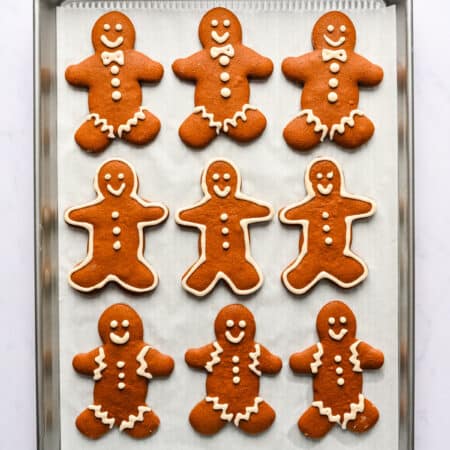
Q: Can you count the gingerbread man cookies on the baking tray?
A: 9